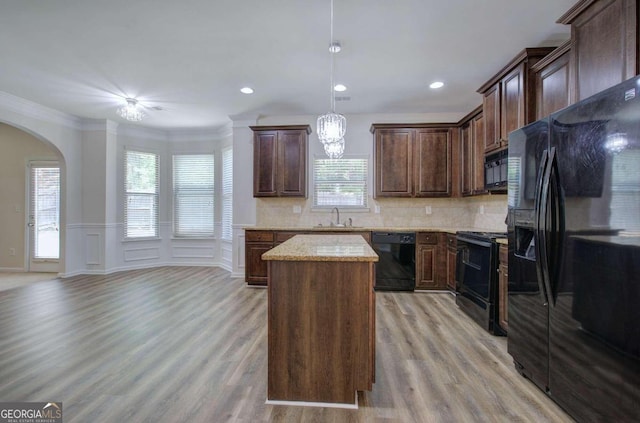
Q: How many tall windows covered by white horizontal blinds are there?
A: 3